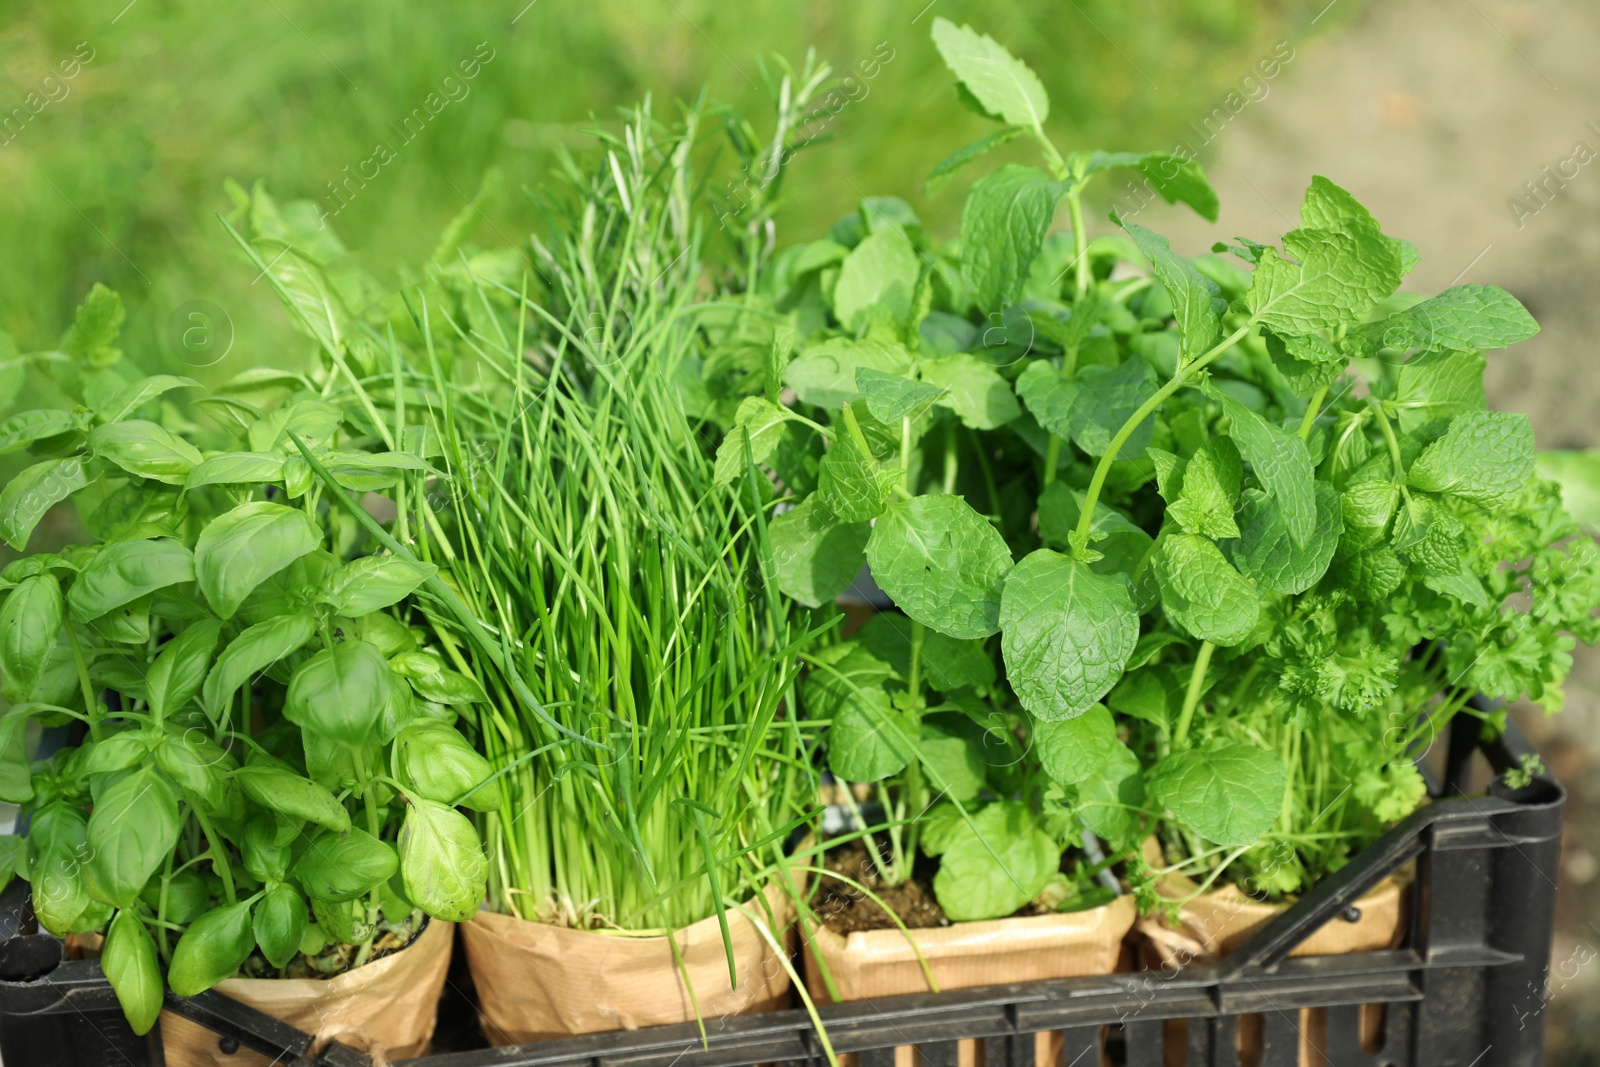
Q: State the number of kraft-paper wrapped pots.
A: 4